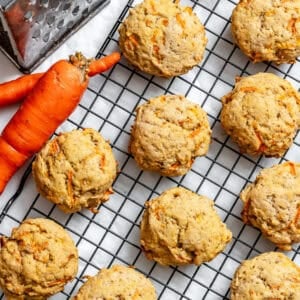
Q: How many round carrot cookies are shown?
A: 10